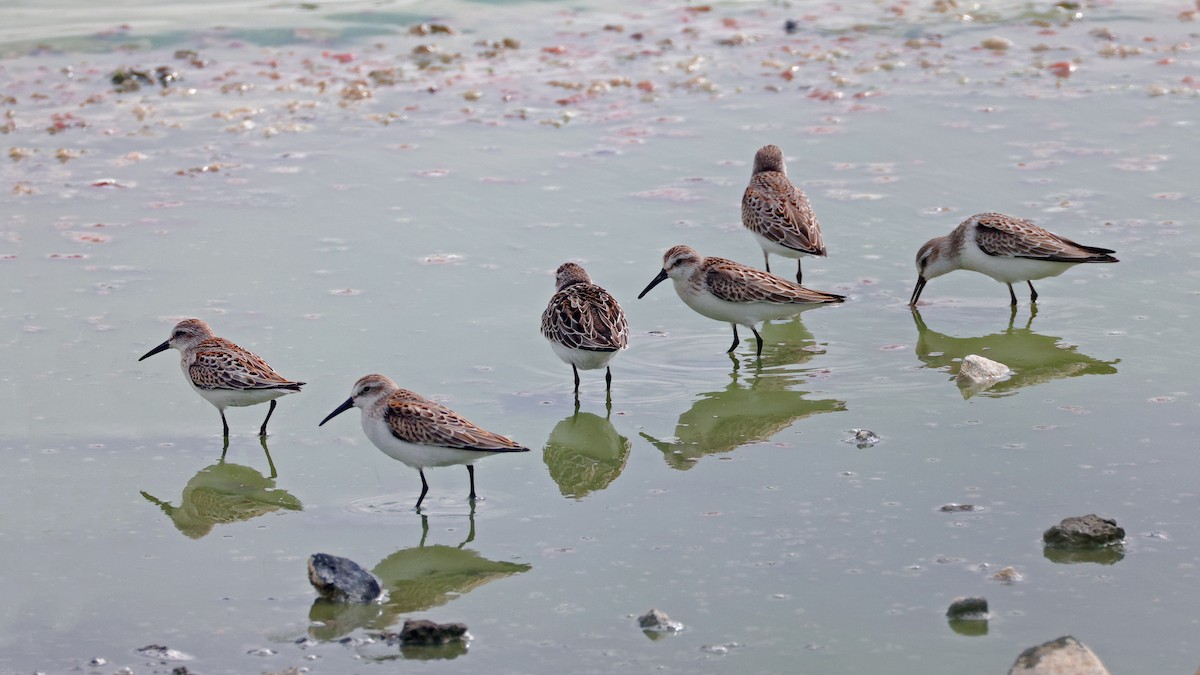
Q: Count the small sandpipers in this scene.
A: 6